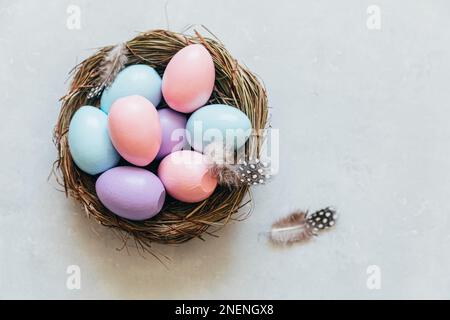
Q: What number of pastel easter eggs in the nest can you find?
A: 8